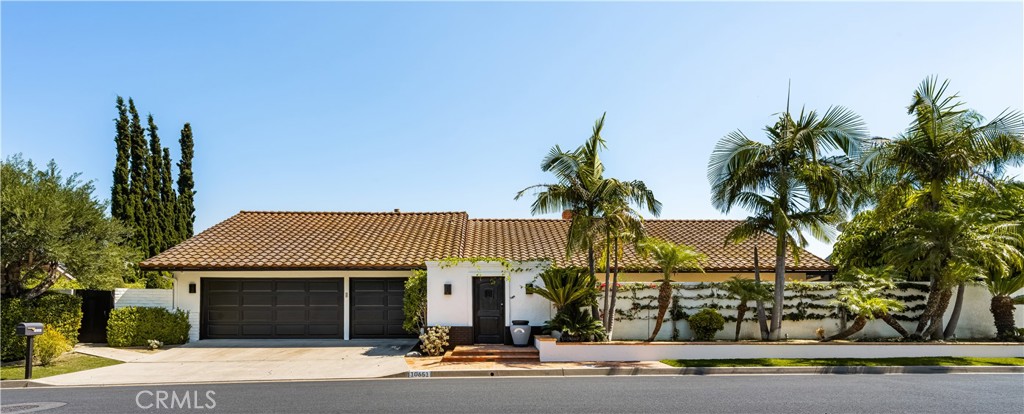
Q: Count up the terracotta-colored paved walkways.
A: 1